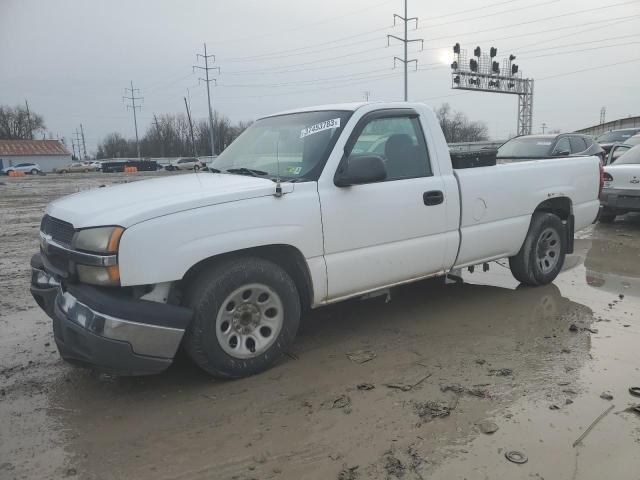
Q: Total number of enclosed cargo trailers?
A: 0